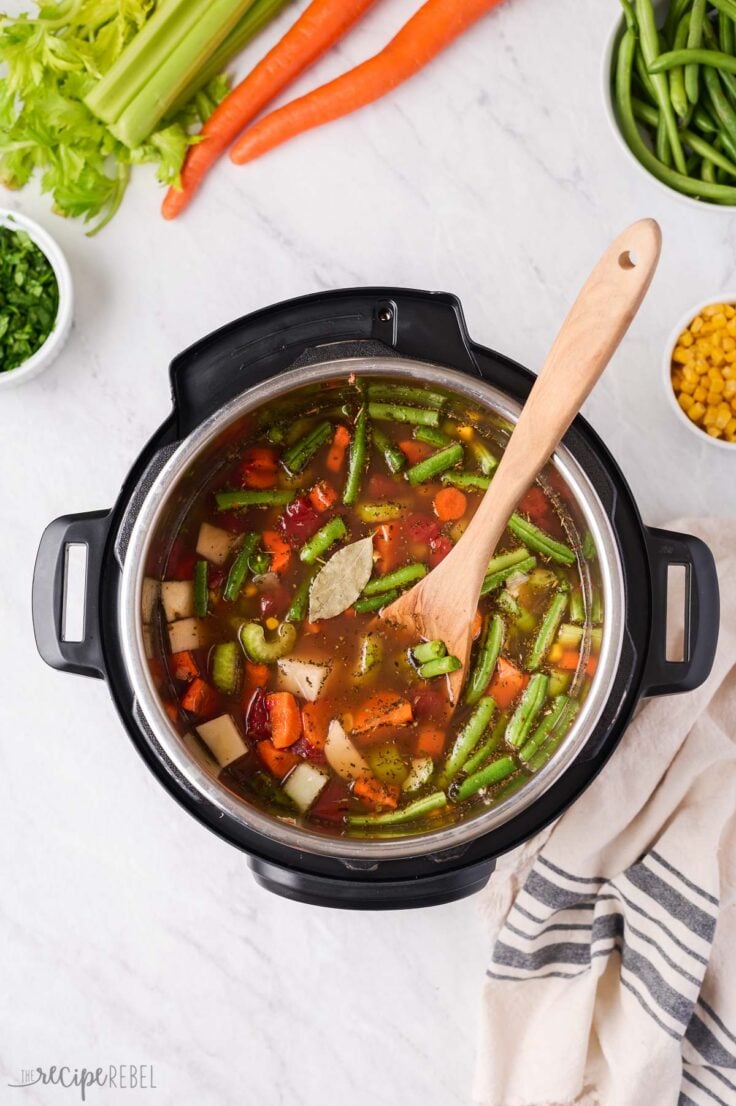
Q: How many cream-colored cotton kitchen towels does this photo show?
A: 1